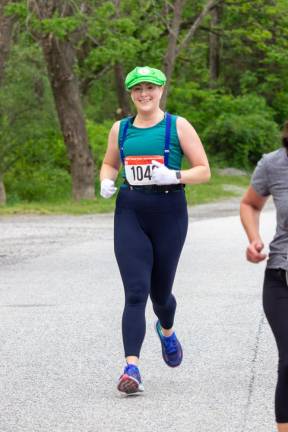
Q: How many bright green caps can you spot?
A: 1